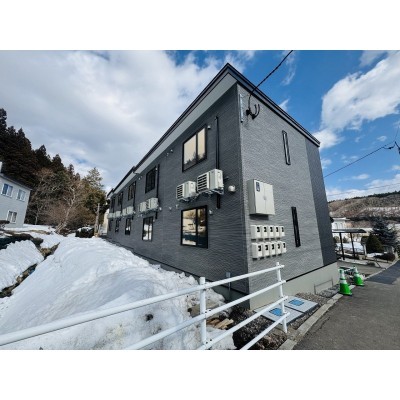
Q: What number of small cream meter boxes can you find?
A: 10